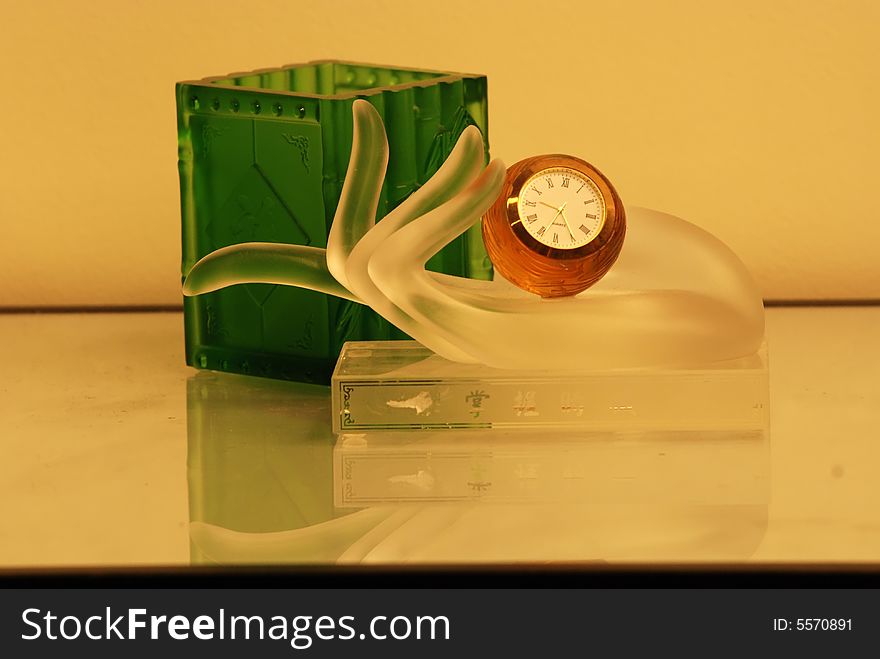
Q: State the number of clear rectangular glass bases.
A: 1